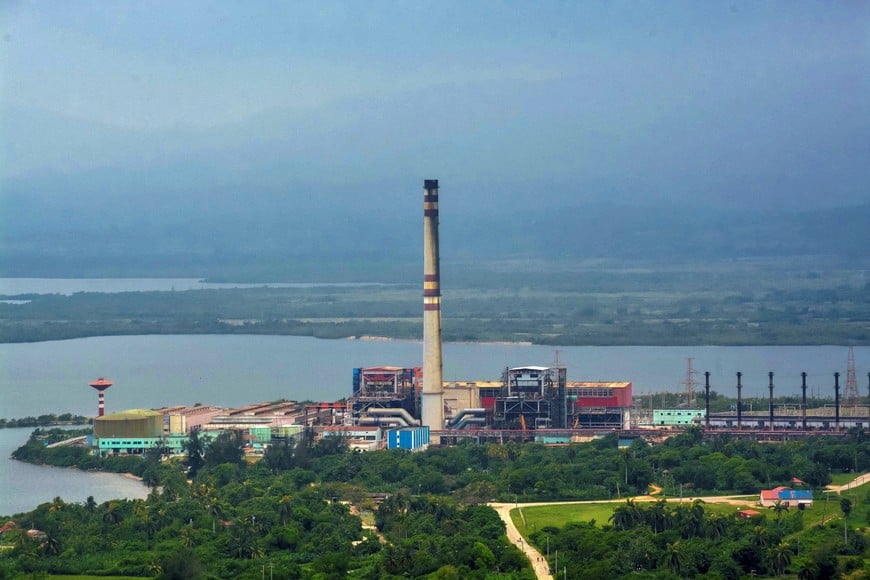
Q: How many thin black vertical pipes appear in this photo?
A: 6